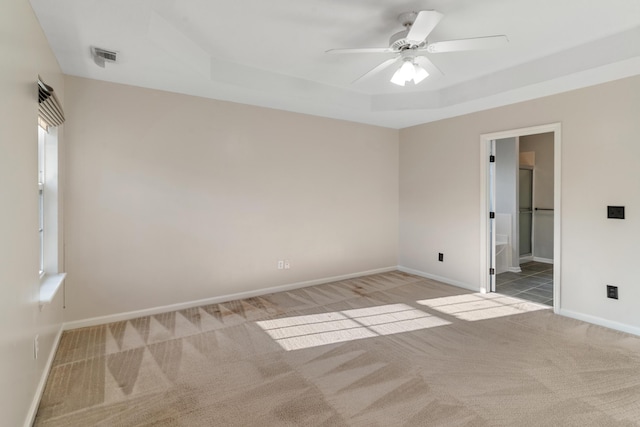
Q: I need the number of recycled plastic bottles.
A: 0